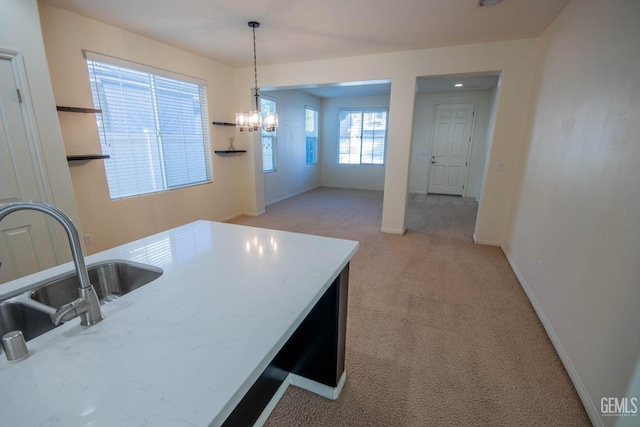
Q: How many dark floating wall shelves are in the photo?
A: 4